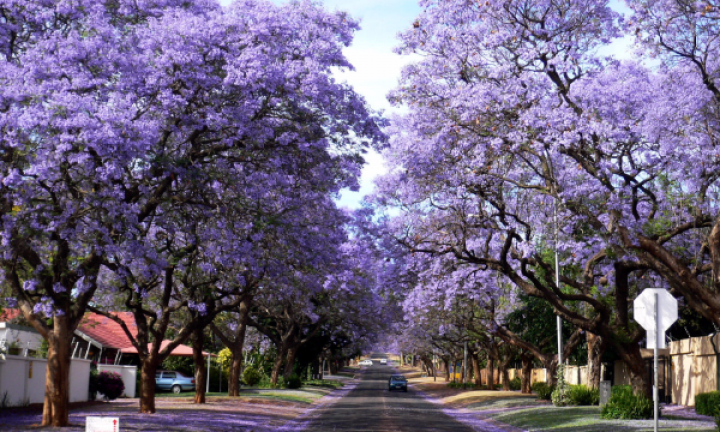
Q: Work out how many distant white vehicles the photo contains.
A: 2